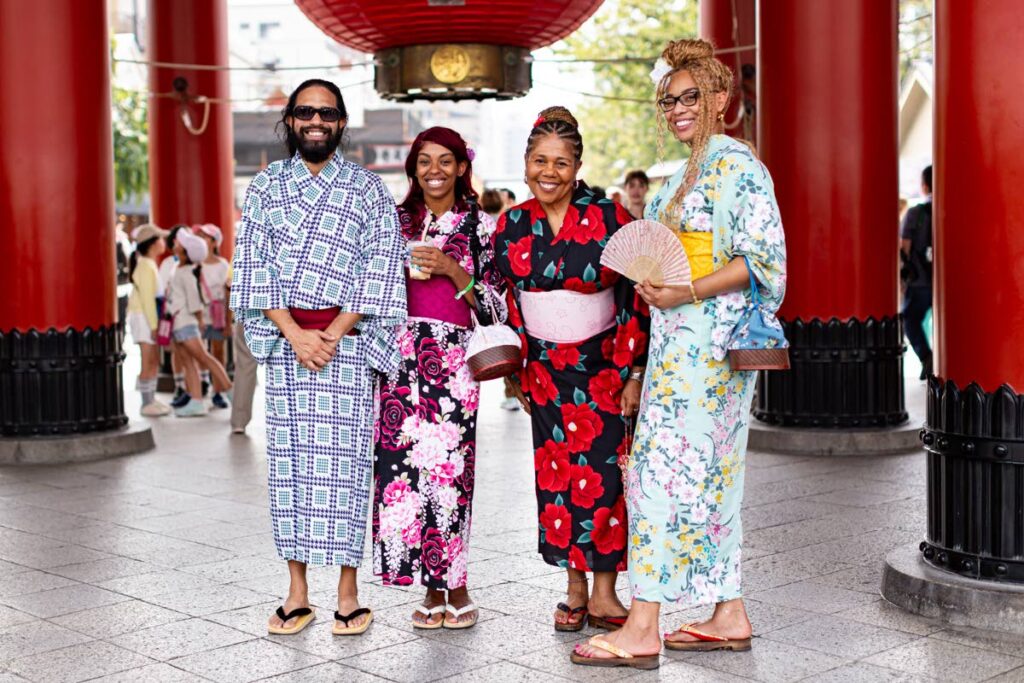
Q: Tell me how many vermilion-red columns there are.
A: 5